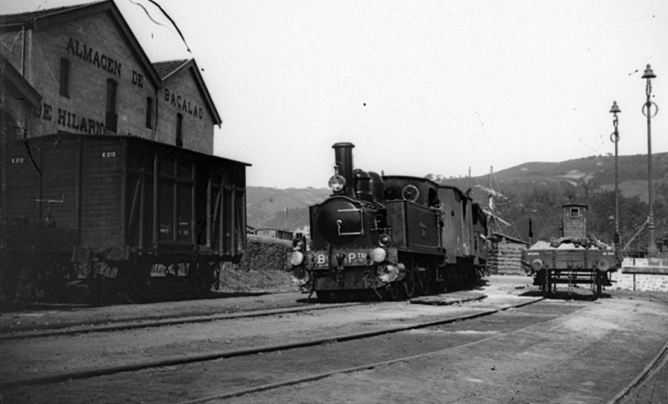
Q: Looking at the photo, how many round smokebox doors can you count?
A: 1